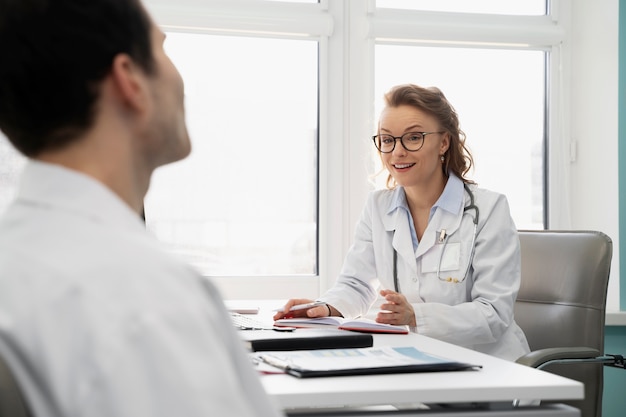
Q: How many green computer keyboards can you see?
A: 0